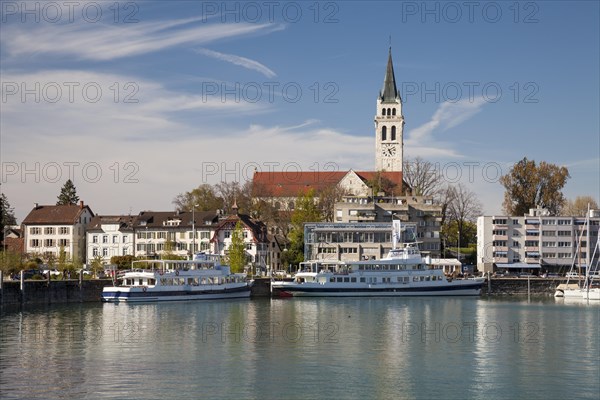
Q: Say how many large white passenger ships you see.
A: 2